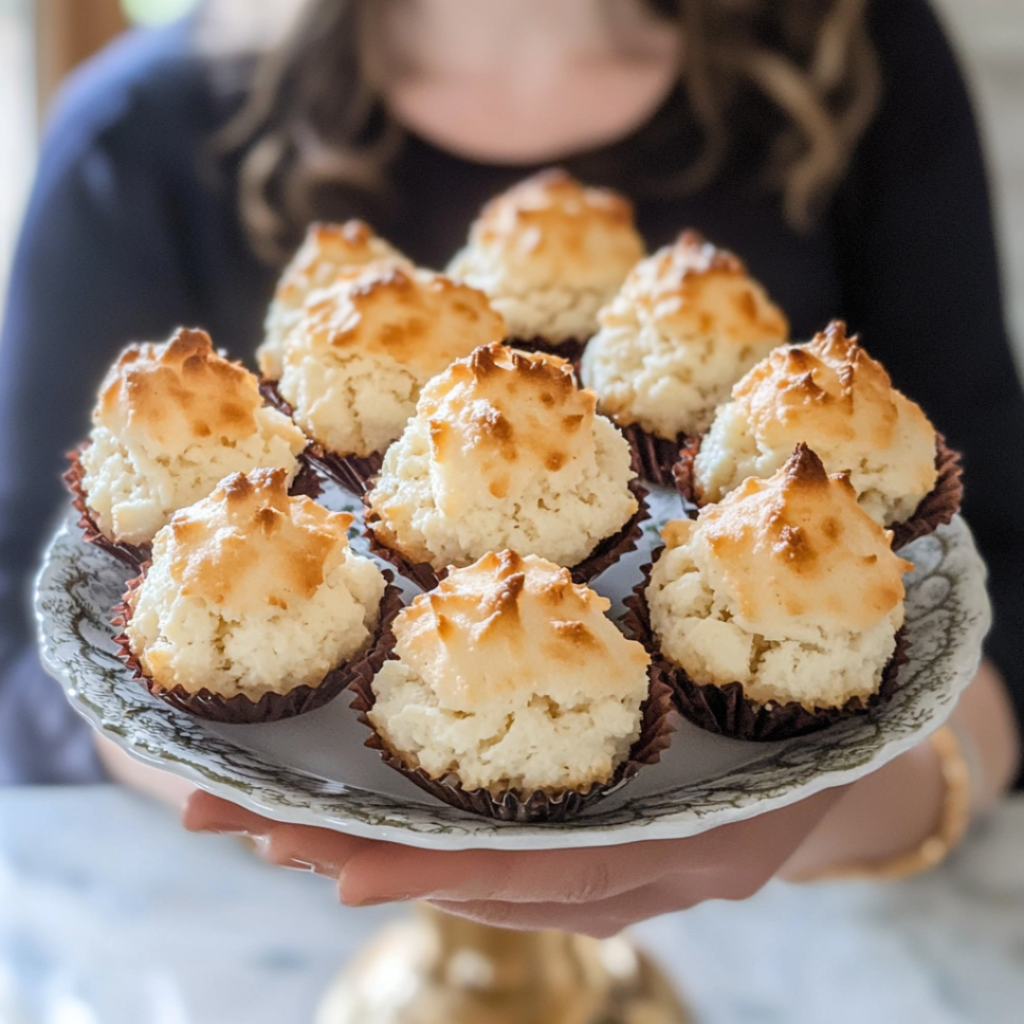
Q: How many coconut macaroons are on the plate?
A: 10